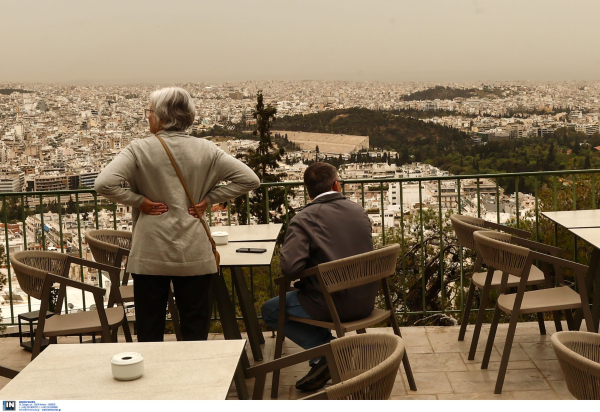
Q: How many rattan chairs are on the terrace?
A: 7